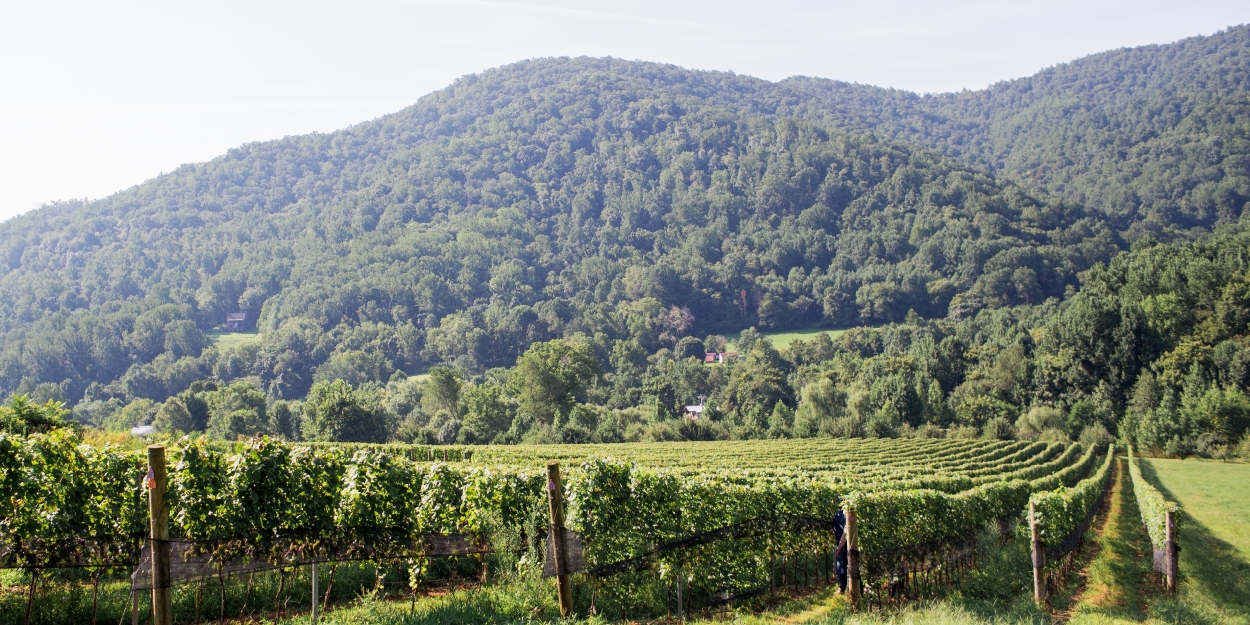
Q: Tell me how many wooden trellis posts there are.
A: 5